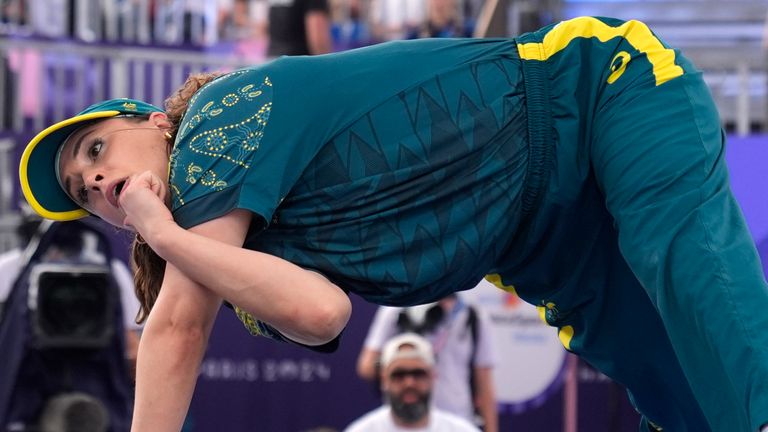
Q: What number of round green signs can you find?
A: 0